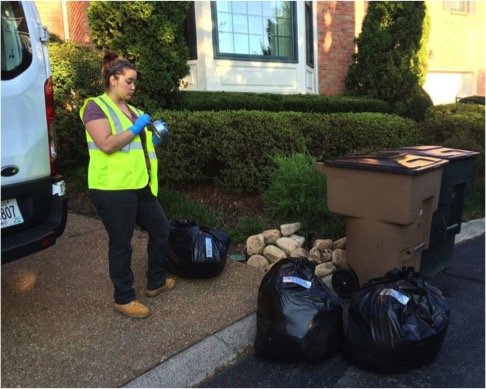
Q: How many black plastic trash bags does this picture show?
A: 3